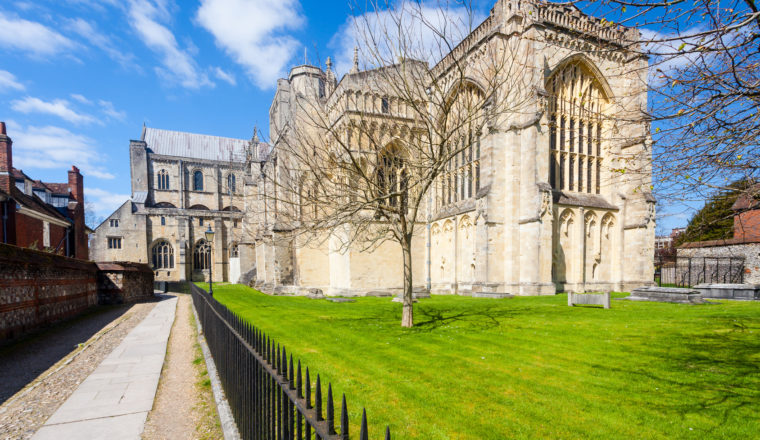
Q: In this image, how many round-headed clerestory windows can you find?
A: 2